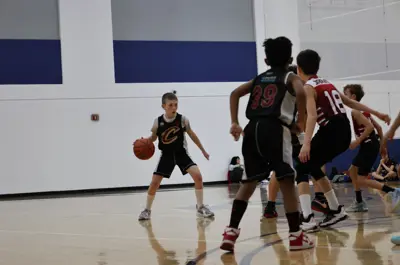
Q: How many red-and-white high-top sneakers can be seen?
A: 2